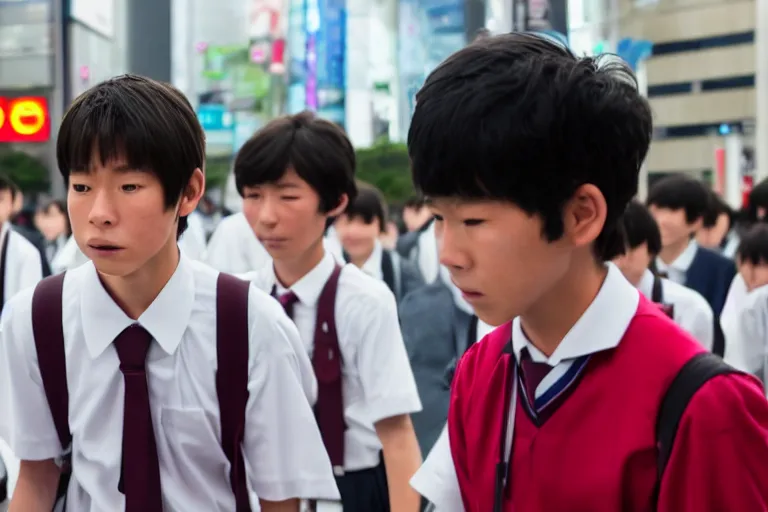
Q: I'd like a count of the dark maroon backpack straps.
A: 3